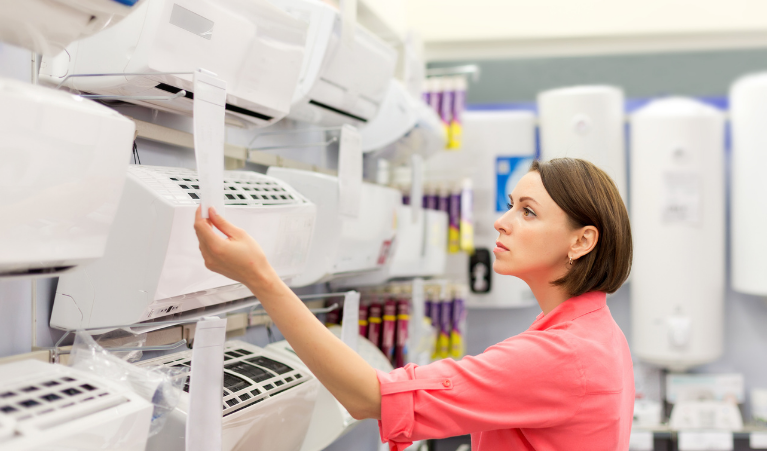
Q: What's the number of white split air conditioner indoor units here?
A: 11